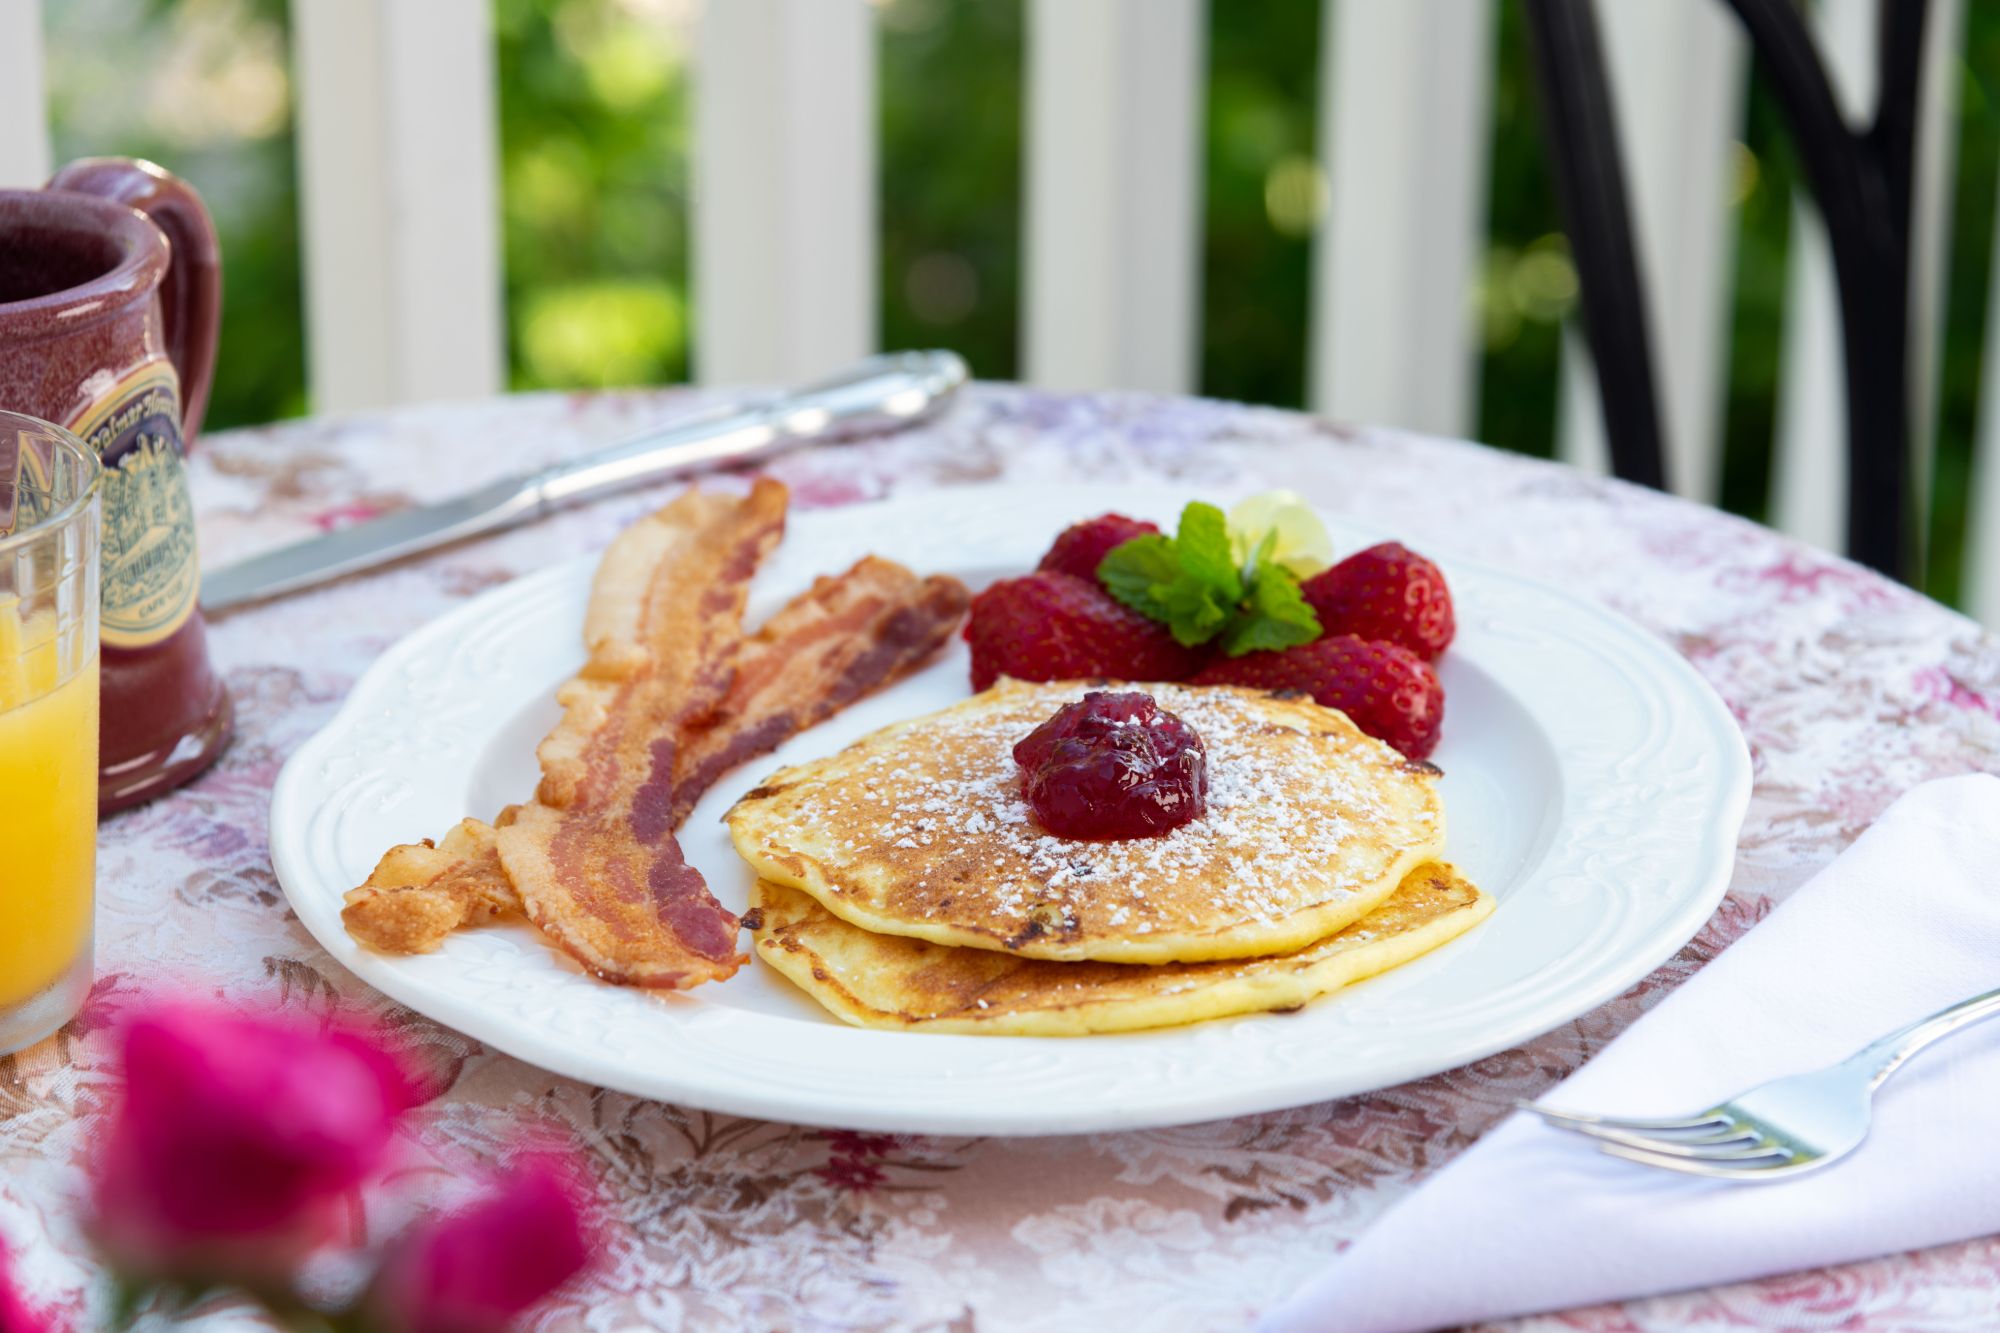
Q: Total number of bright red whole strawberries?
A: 4